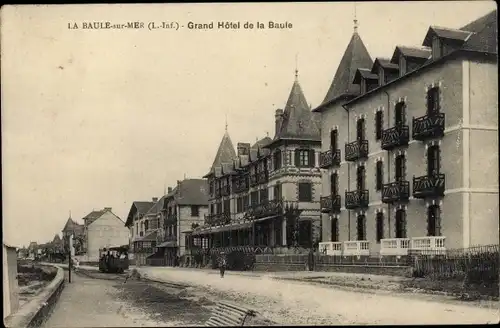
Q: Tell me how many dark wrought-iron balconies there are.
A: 8